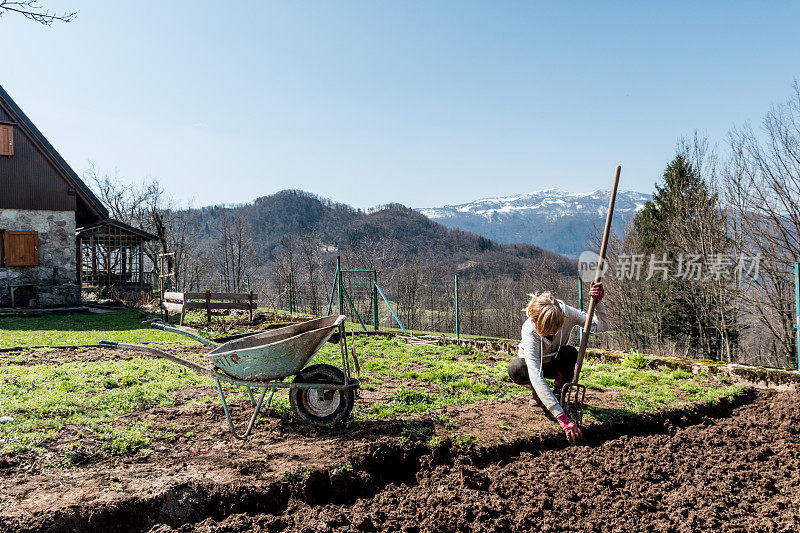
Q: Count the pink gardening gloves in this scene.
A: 2